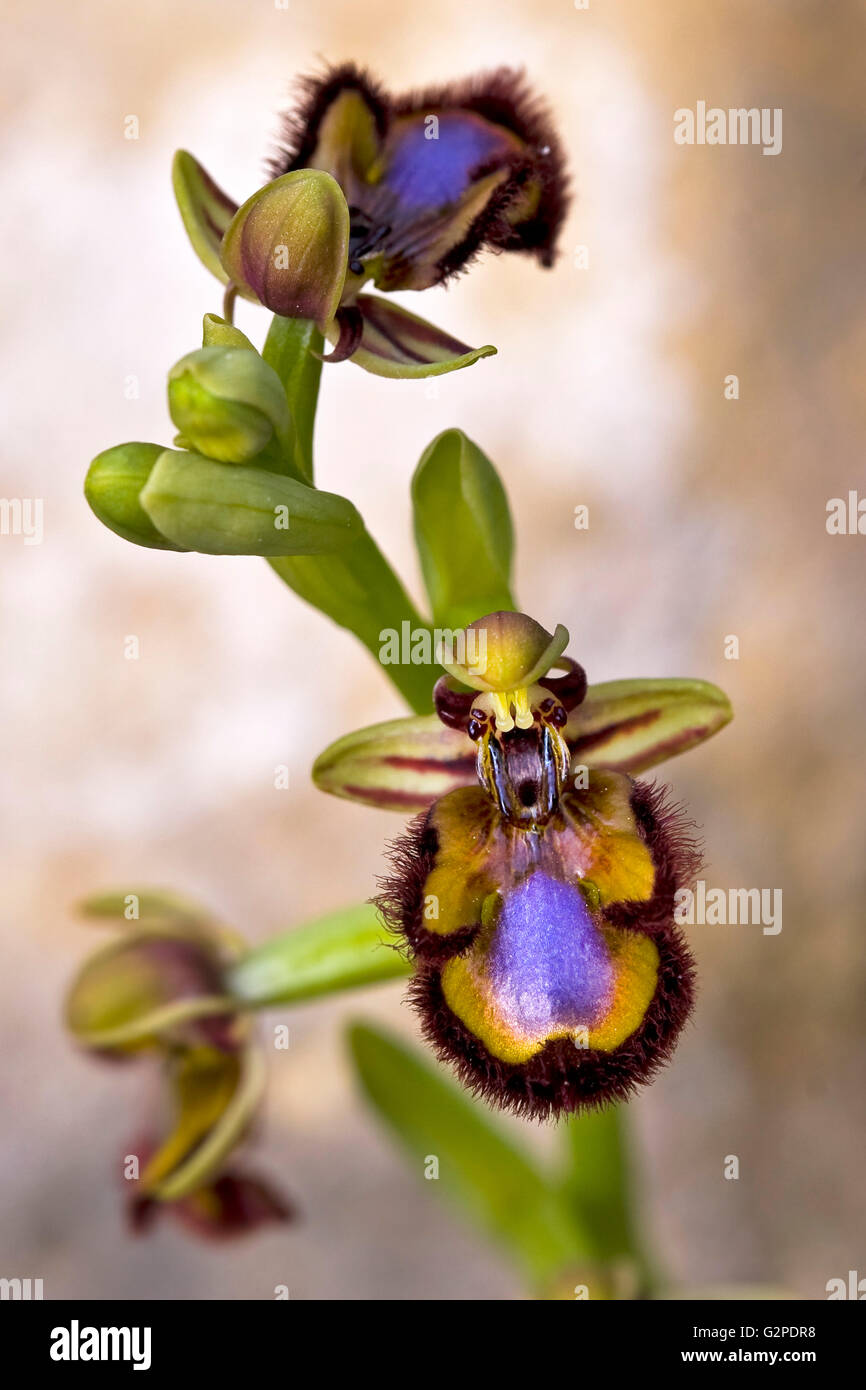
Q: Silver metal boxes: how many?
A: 0